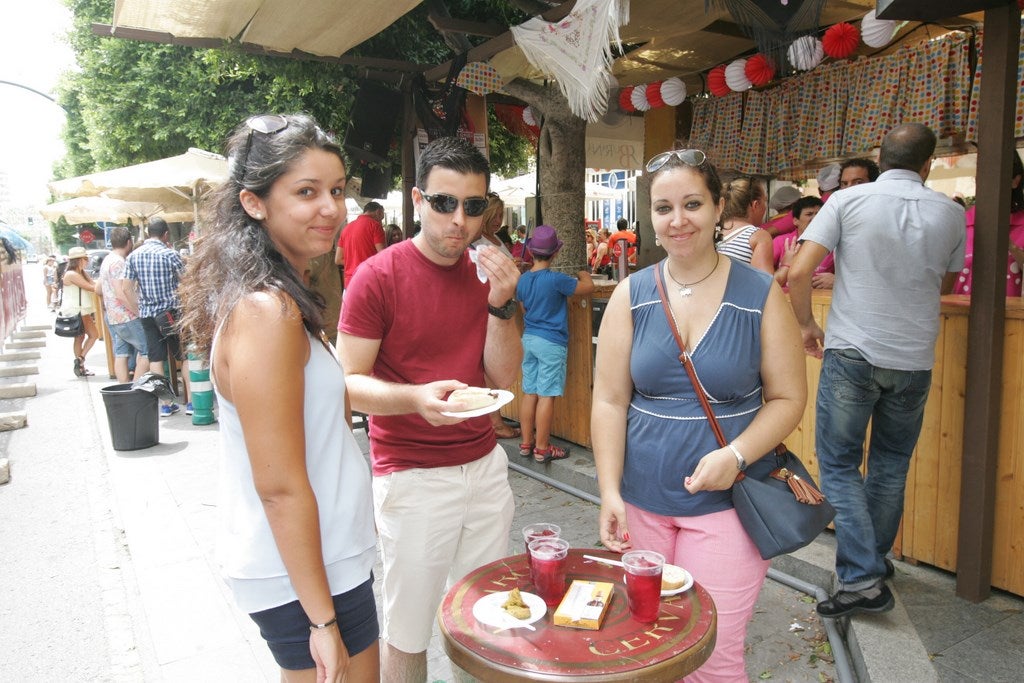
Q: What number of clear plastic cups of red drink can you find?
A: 3